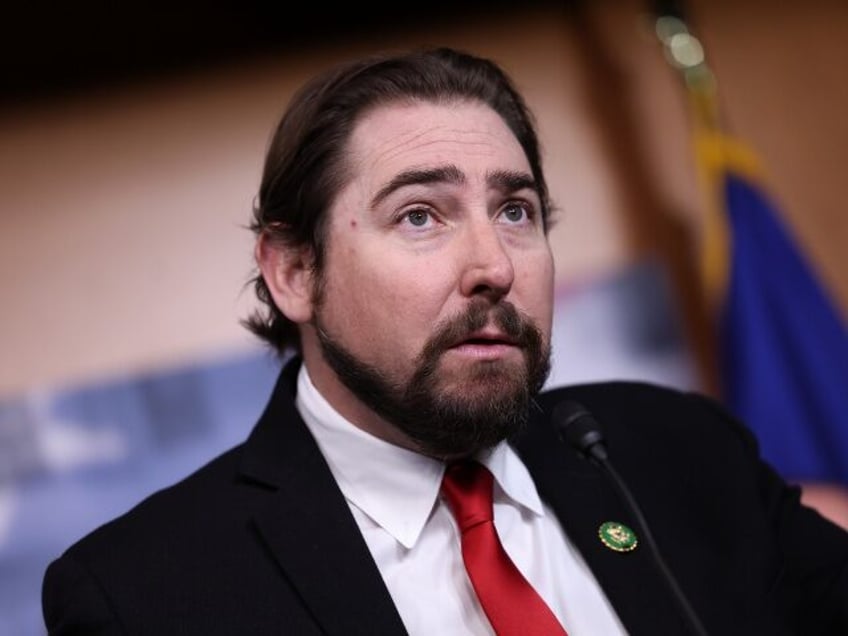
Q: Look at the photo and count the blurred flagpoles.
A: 1